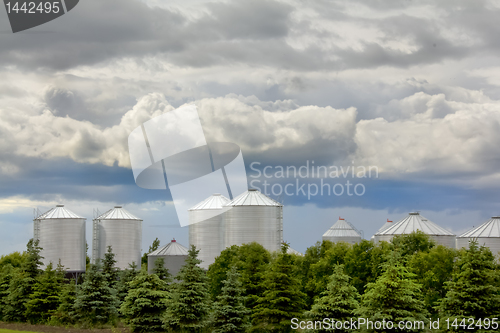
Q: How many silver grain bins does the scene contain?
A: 9